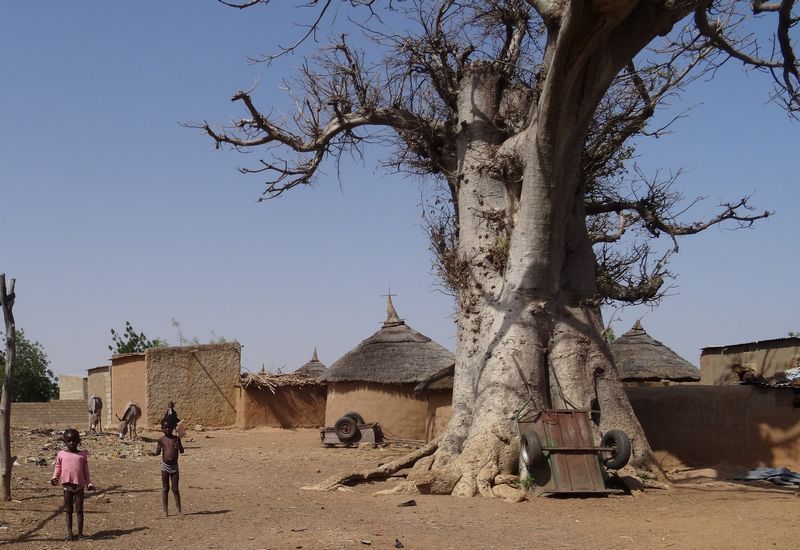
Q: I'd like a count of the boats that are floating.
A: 0